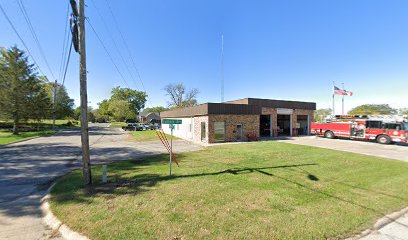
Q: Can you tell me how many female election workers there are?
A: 0